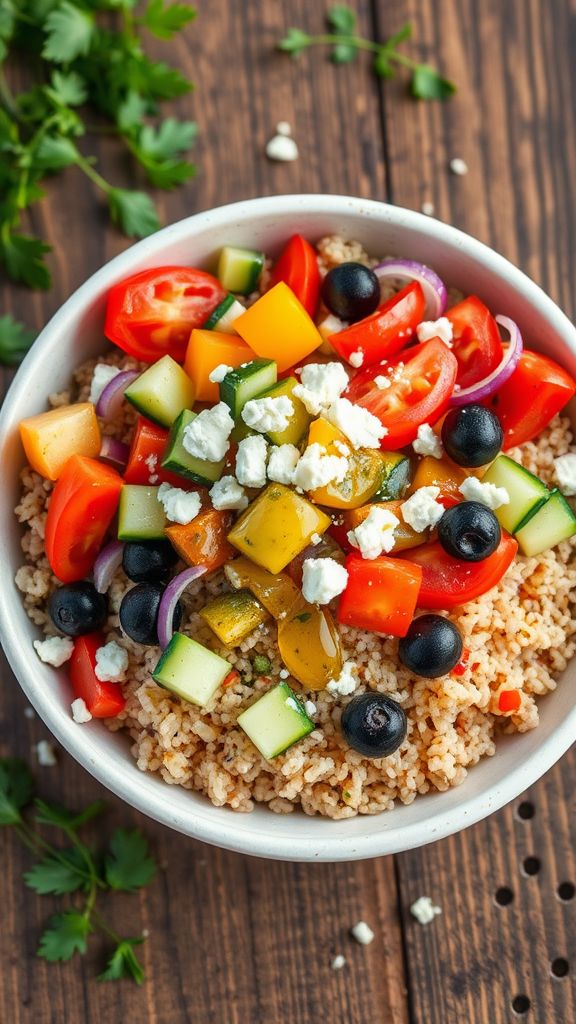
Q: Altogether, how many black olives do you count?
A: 8